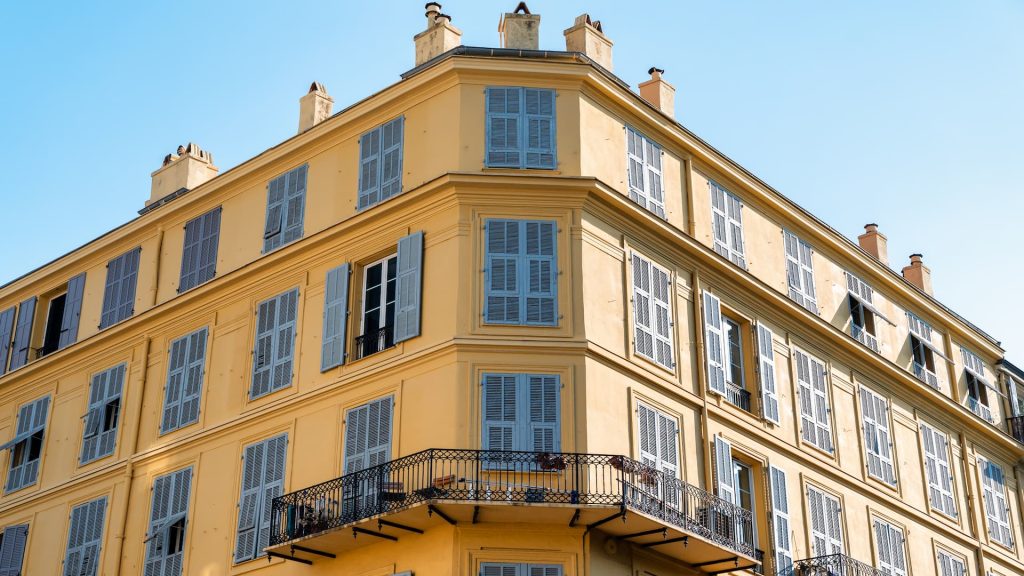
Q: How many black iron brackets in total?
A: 12